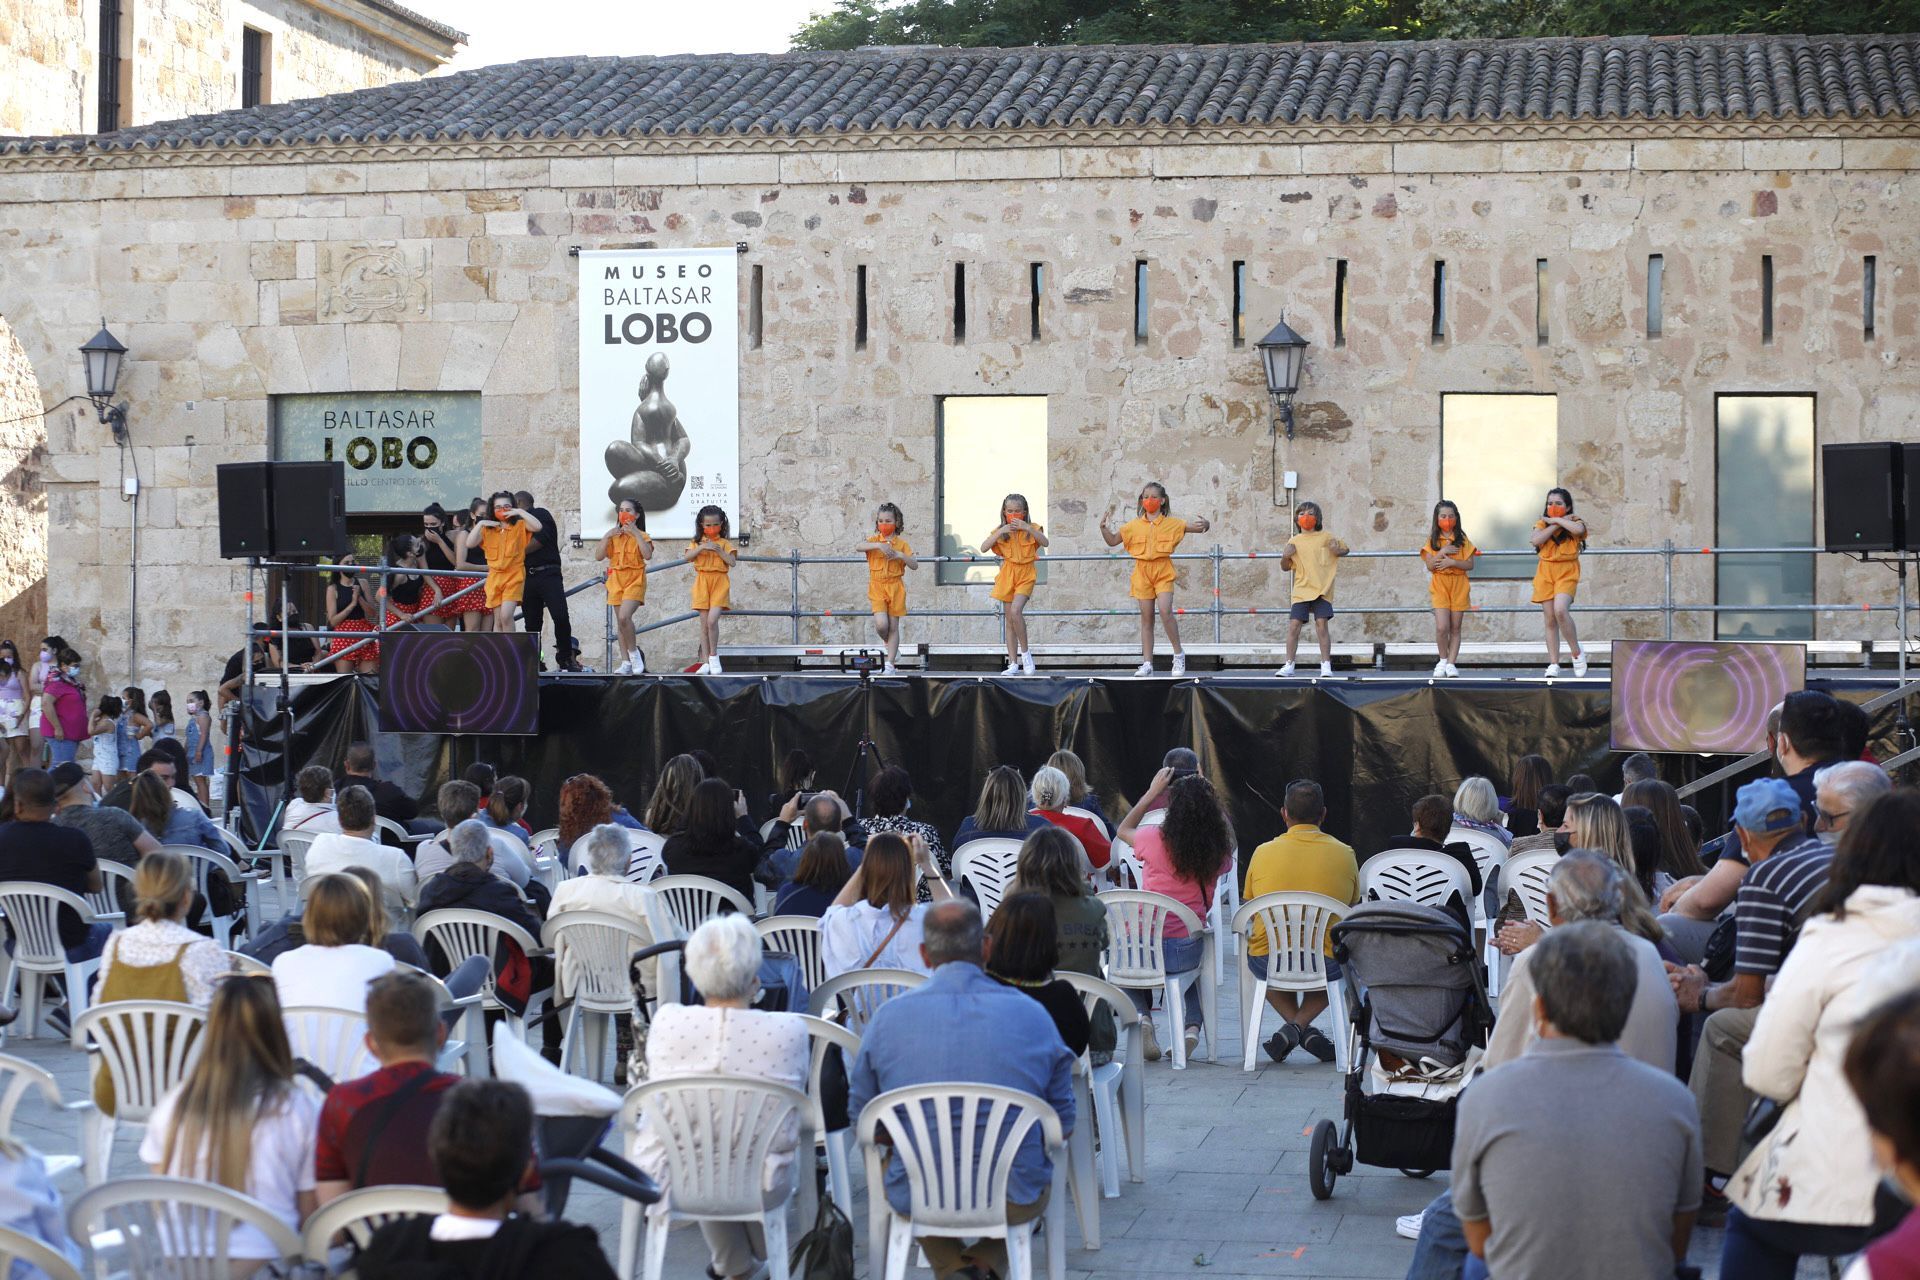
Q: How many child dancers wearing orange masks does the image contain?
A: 9